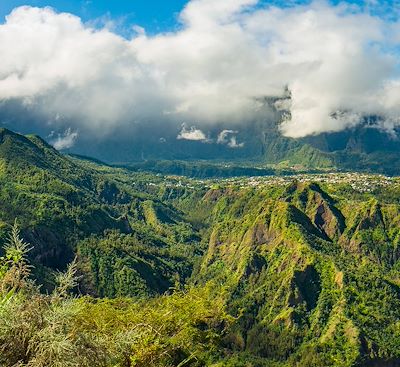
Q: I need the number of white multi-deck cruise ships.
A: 0